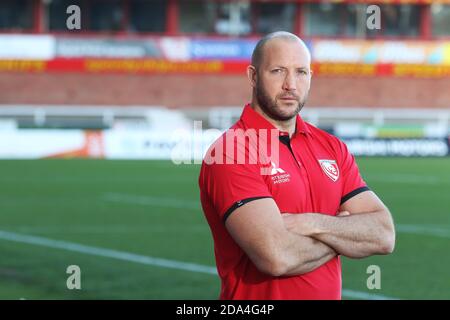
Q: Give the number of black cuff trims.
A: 2